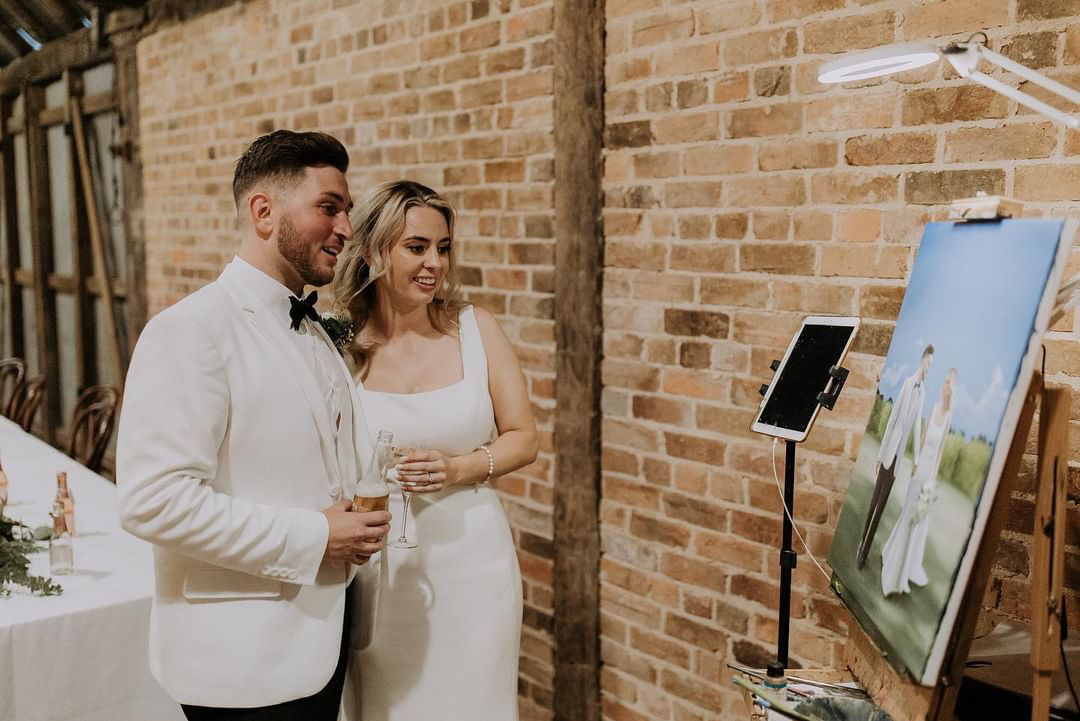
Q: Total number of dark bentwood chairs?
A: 3